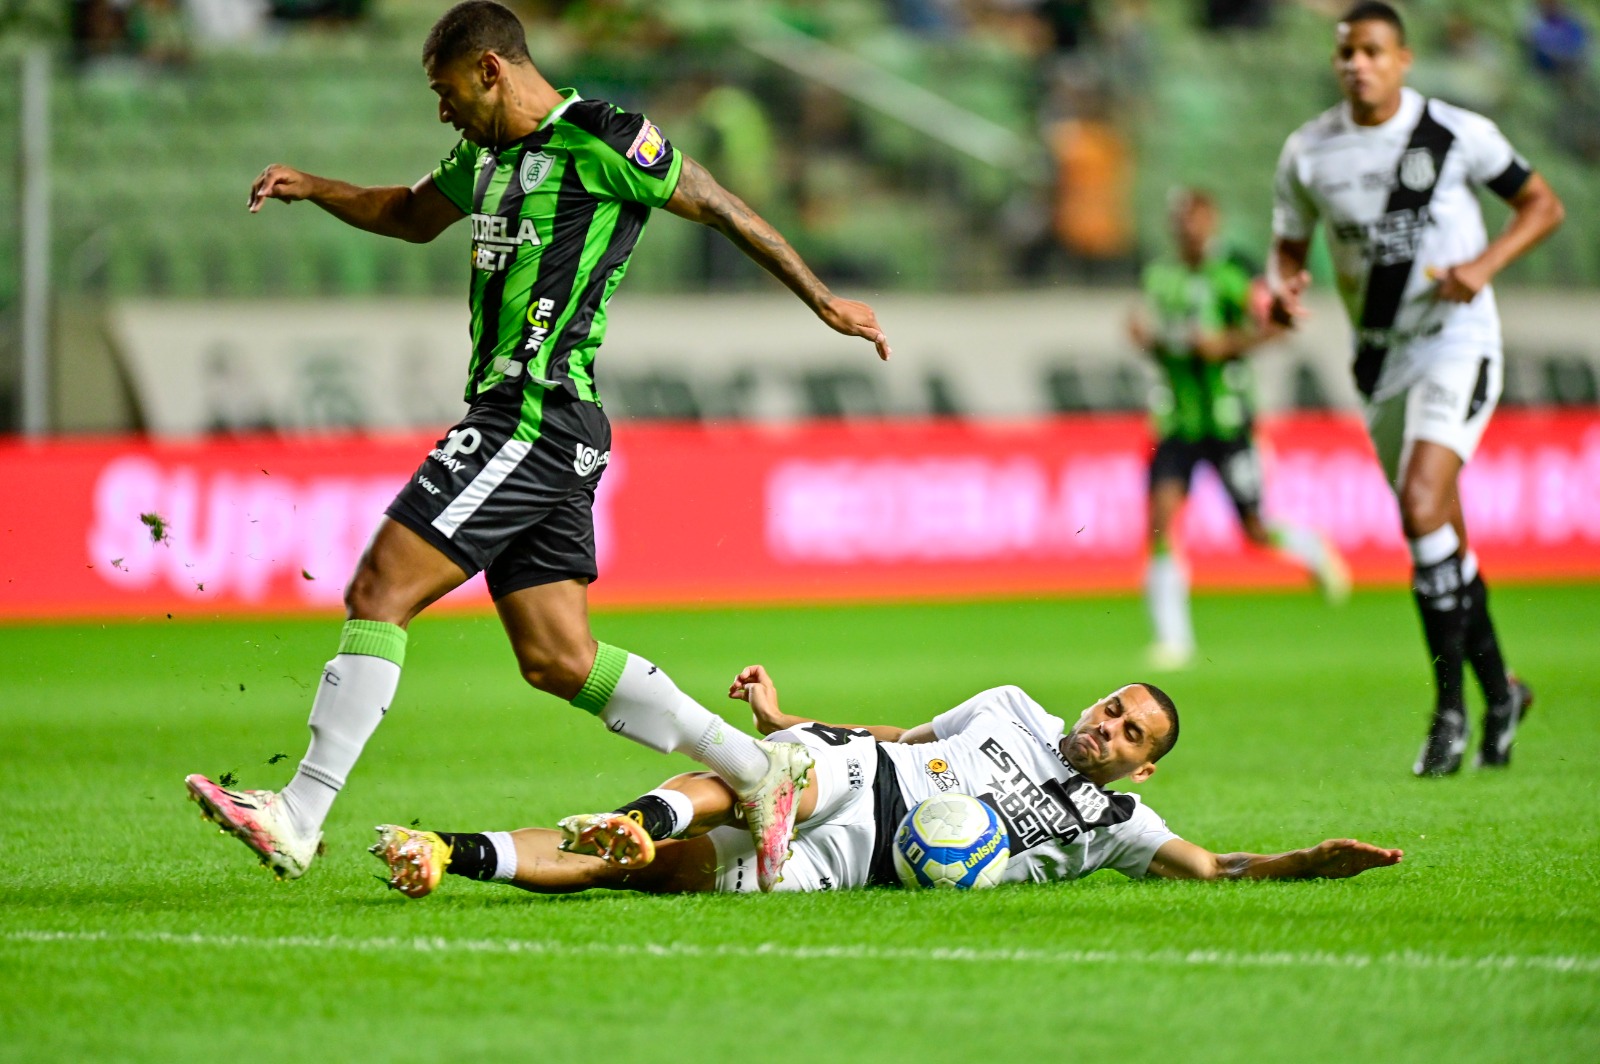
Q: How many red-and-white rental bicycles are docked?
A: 0